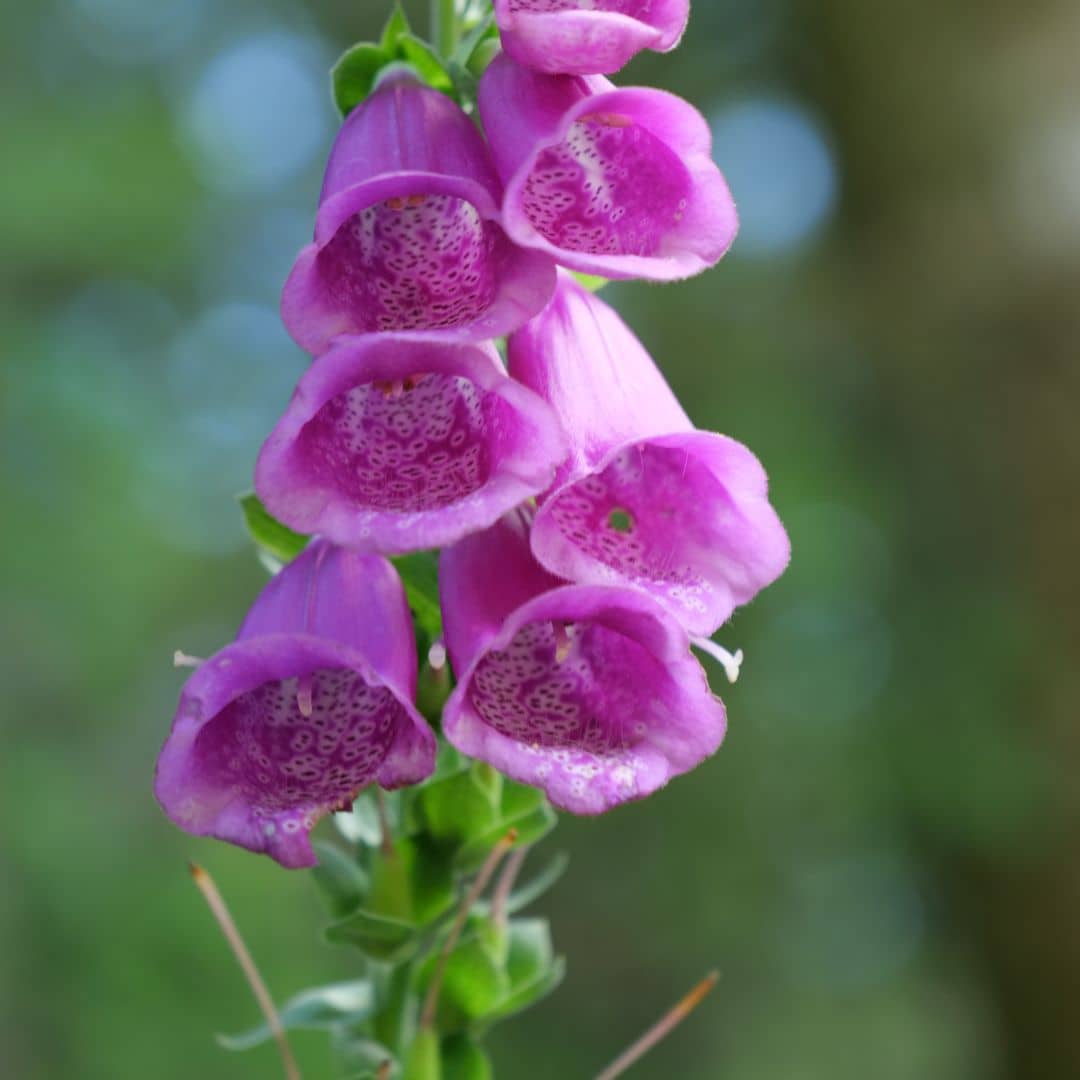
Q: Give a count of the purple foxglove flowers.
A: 7